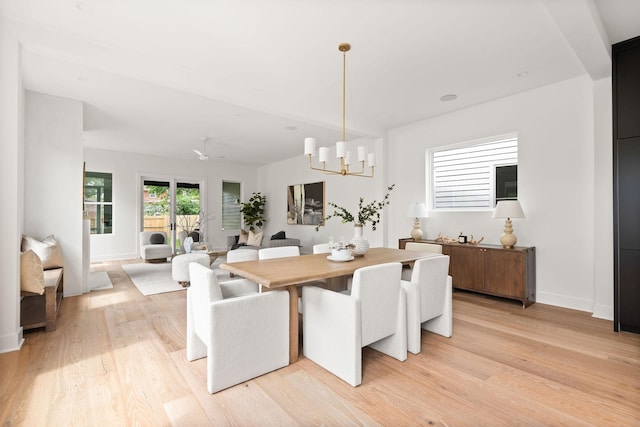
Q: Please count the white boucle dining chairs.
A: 6